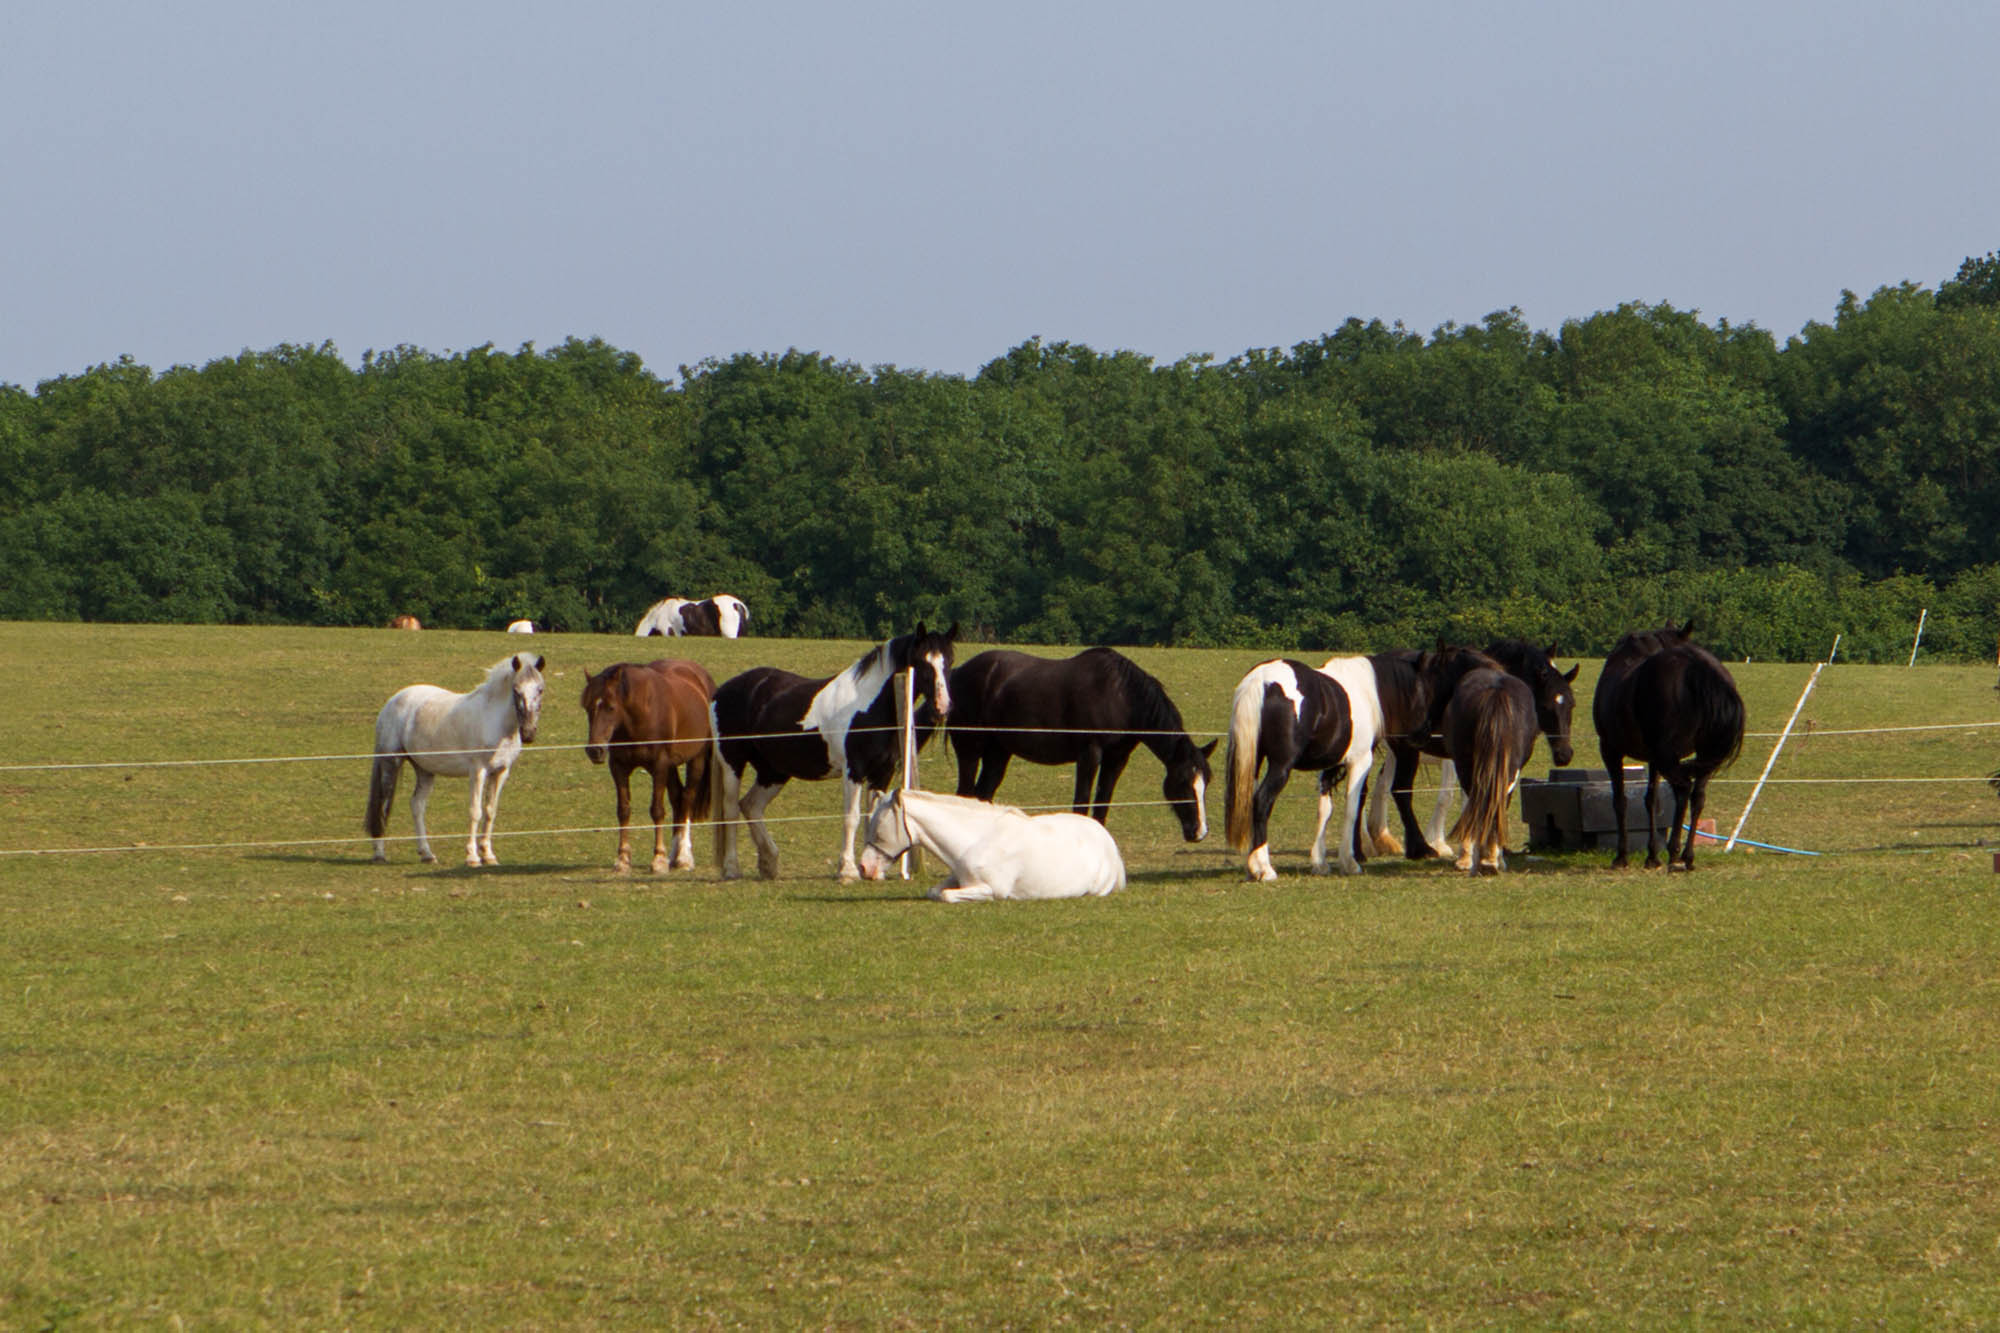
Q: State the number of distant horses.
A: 3